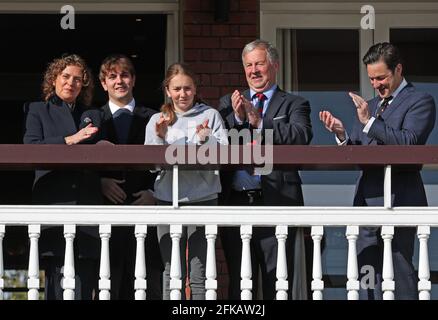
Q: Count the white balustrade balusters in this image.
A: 13